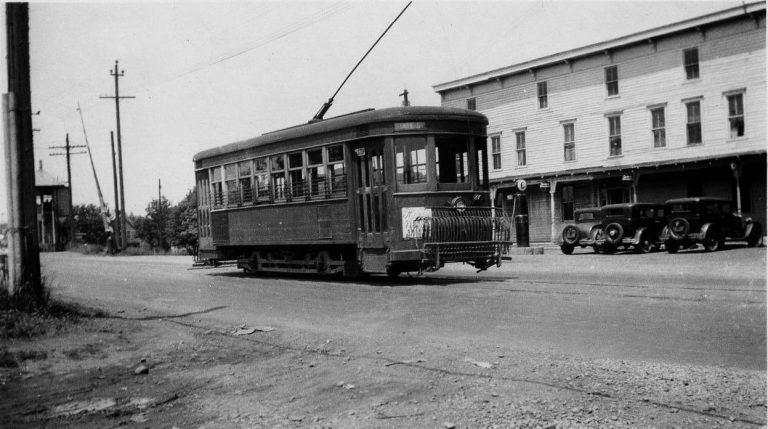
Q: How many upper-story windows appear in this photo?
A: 11